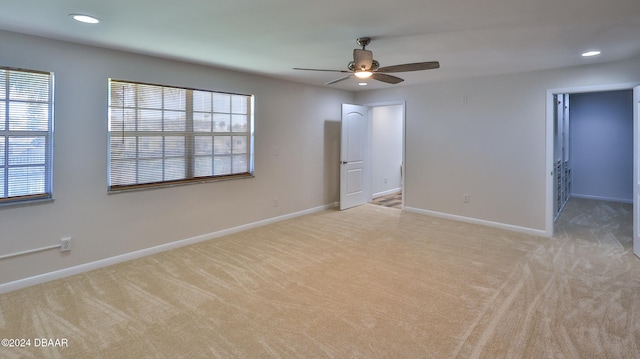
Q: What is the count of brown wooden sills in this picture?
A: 2